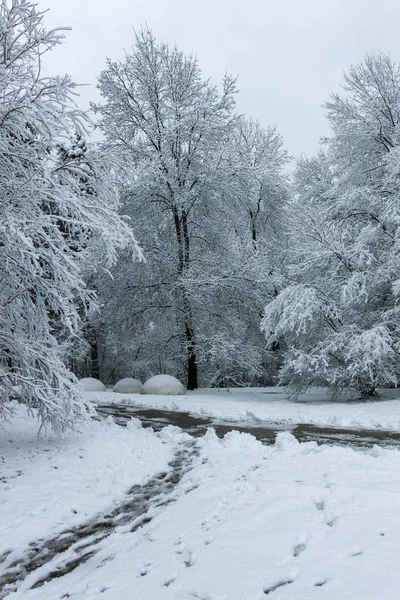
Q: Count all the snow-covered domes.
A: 3